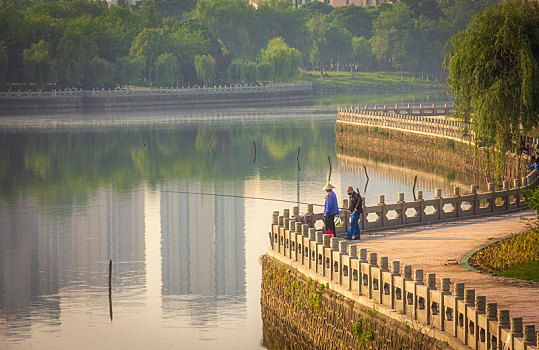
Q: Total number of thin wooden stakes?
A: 7